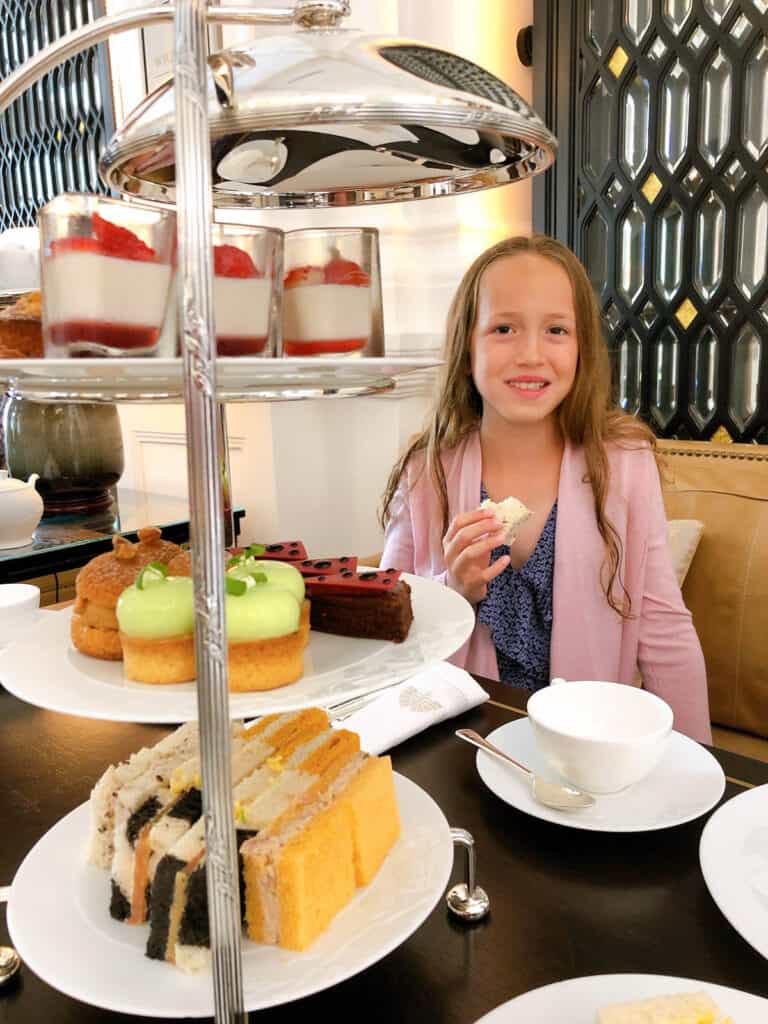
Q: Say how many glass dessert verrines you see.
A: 3